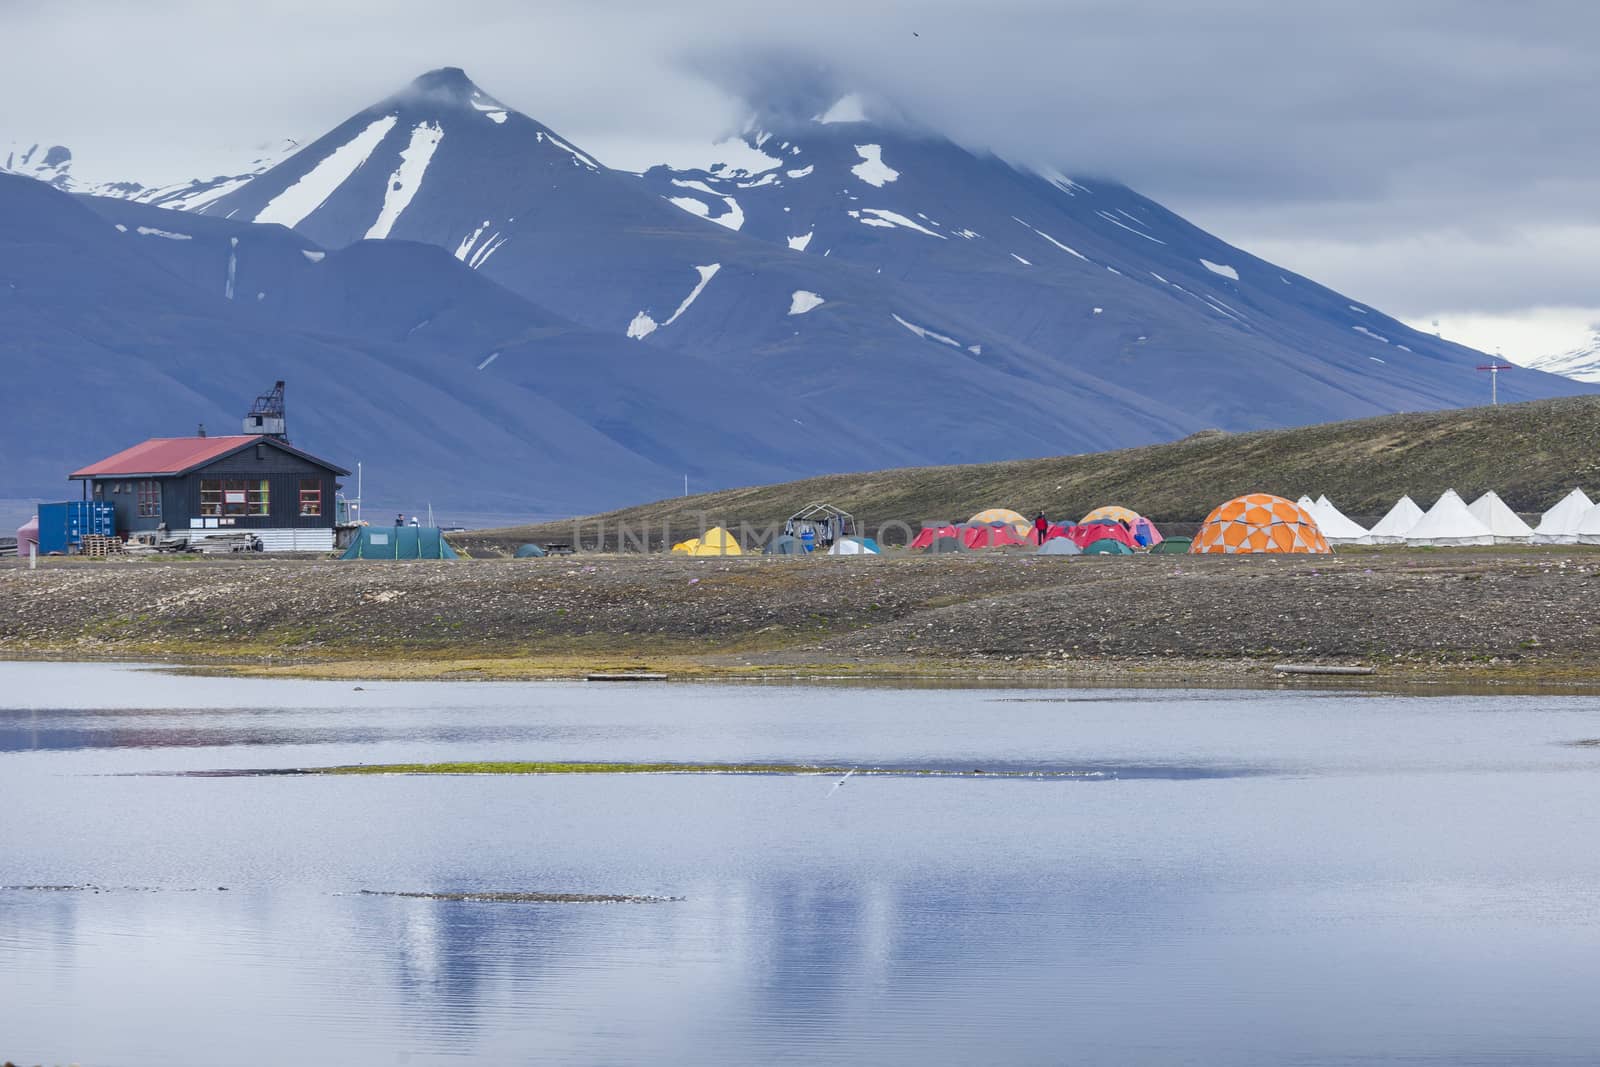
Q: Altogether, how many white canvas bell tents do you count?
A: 7